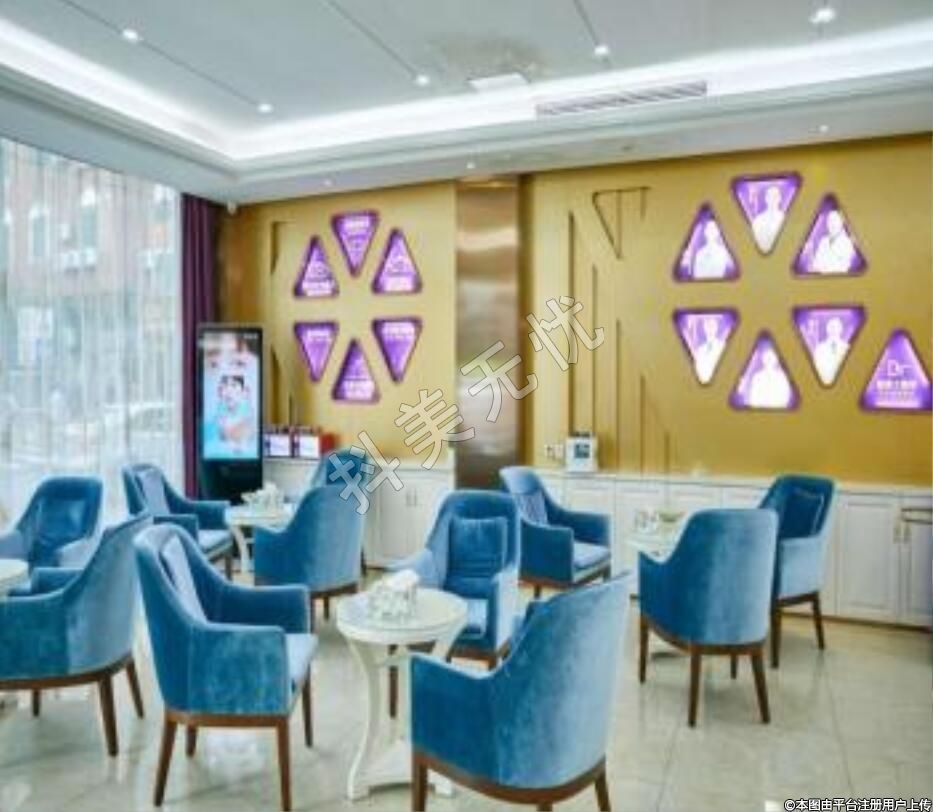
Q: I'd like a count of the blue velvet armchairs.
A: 11